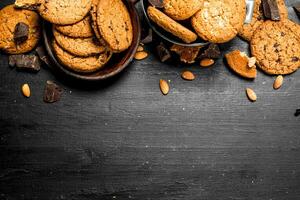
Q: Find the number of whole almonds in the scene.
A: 7